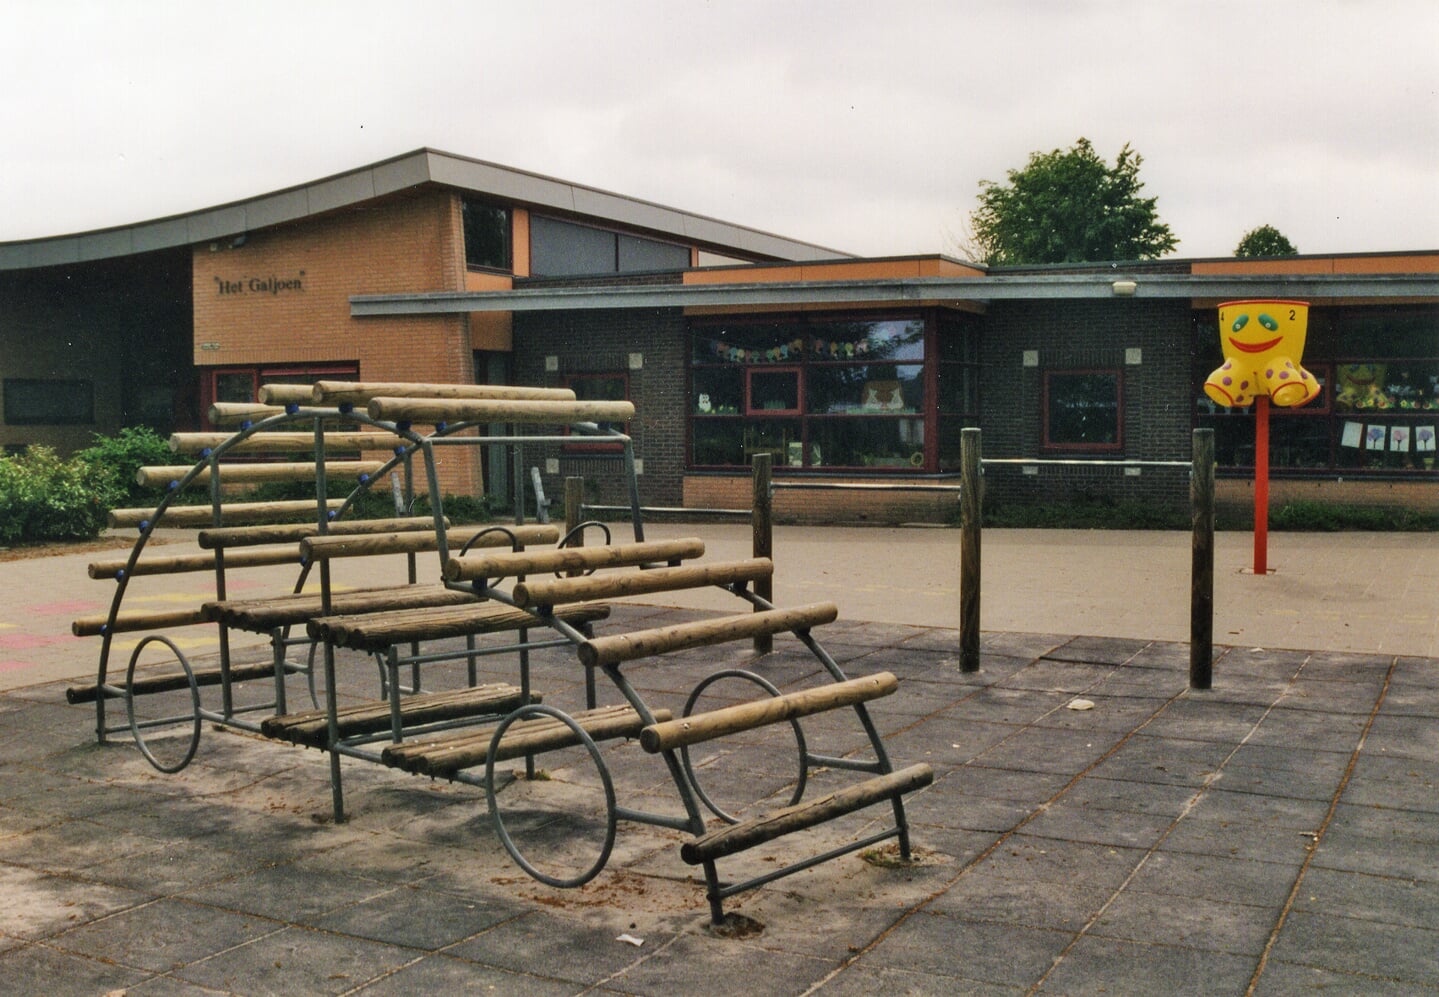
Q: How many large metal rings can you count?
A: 4